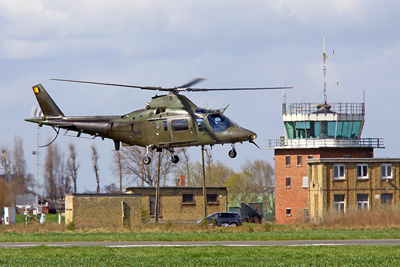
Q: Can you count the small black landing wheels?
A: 3